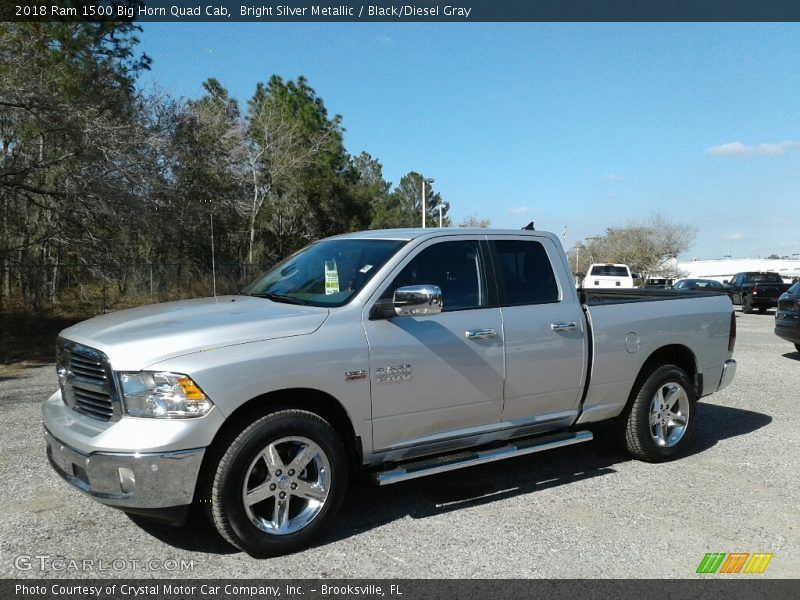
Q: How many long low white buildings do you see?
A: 1